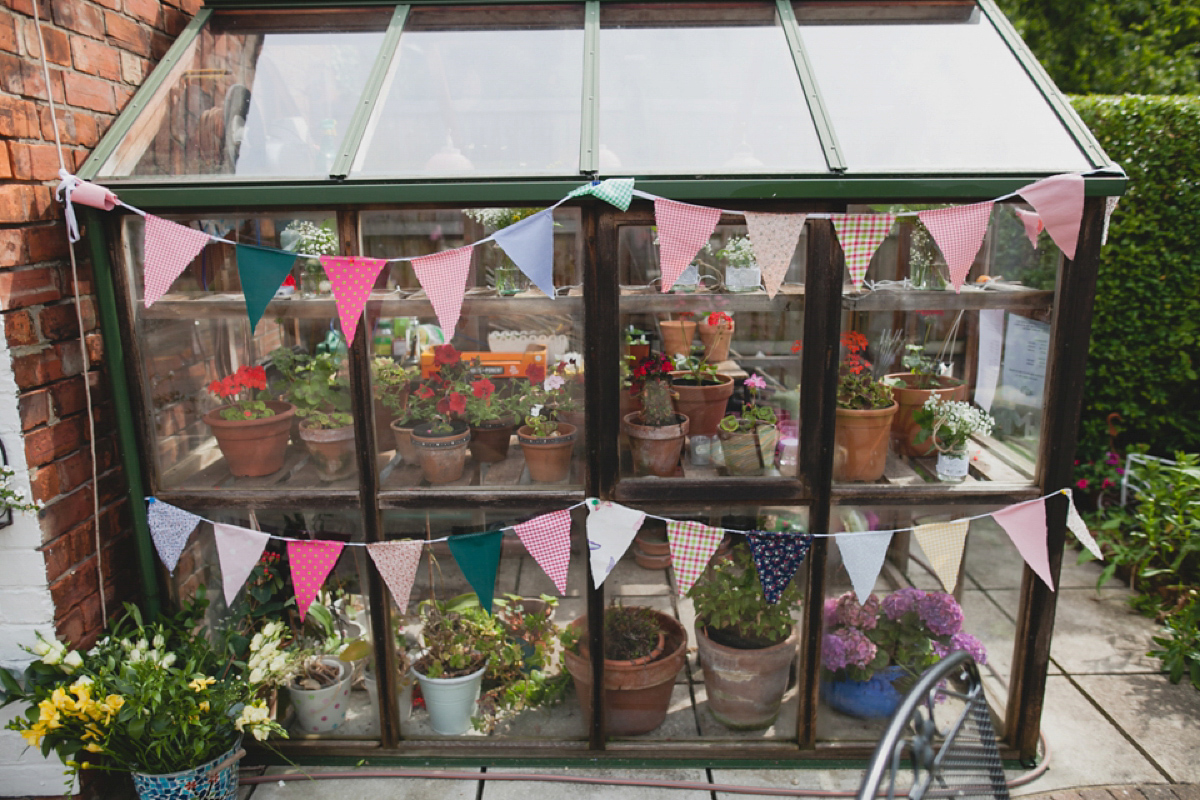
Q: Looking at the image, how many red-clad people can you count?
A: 0